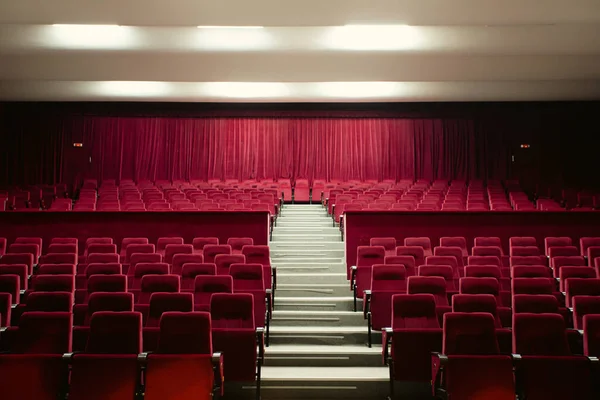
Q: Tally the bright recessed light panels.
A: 6